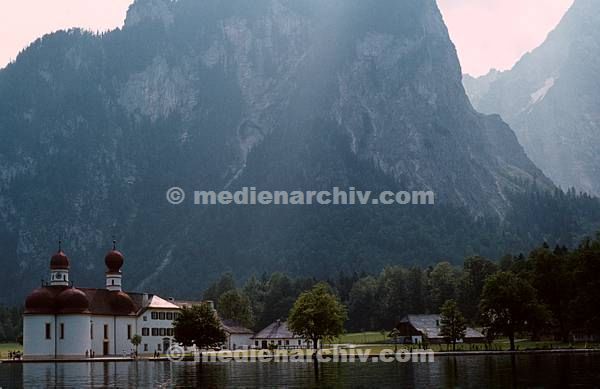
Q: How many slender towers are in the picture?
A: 2